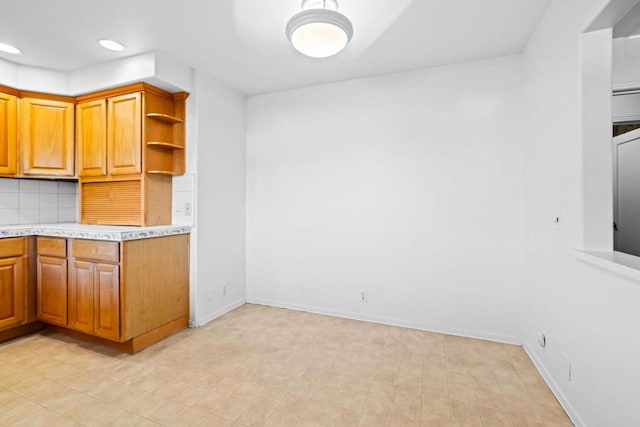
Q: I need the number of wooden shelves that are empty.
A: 3